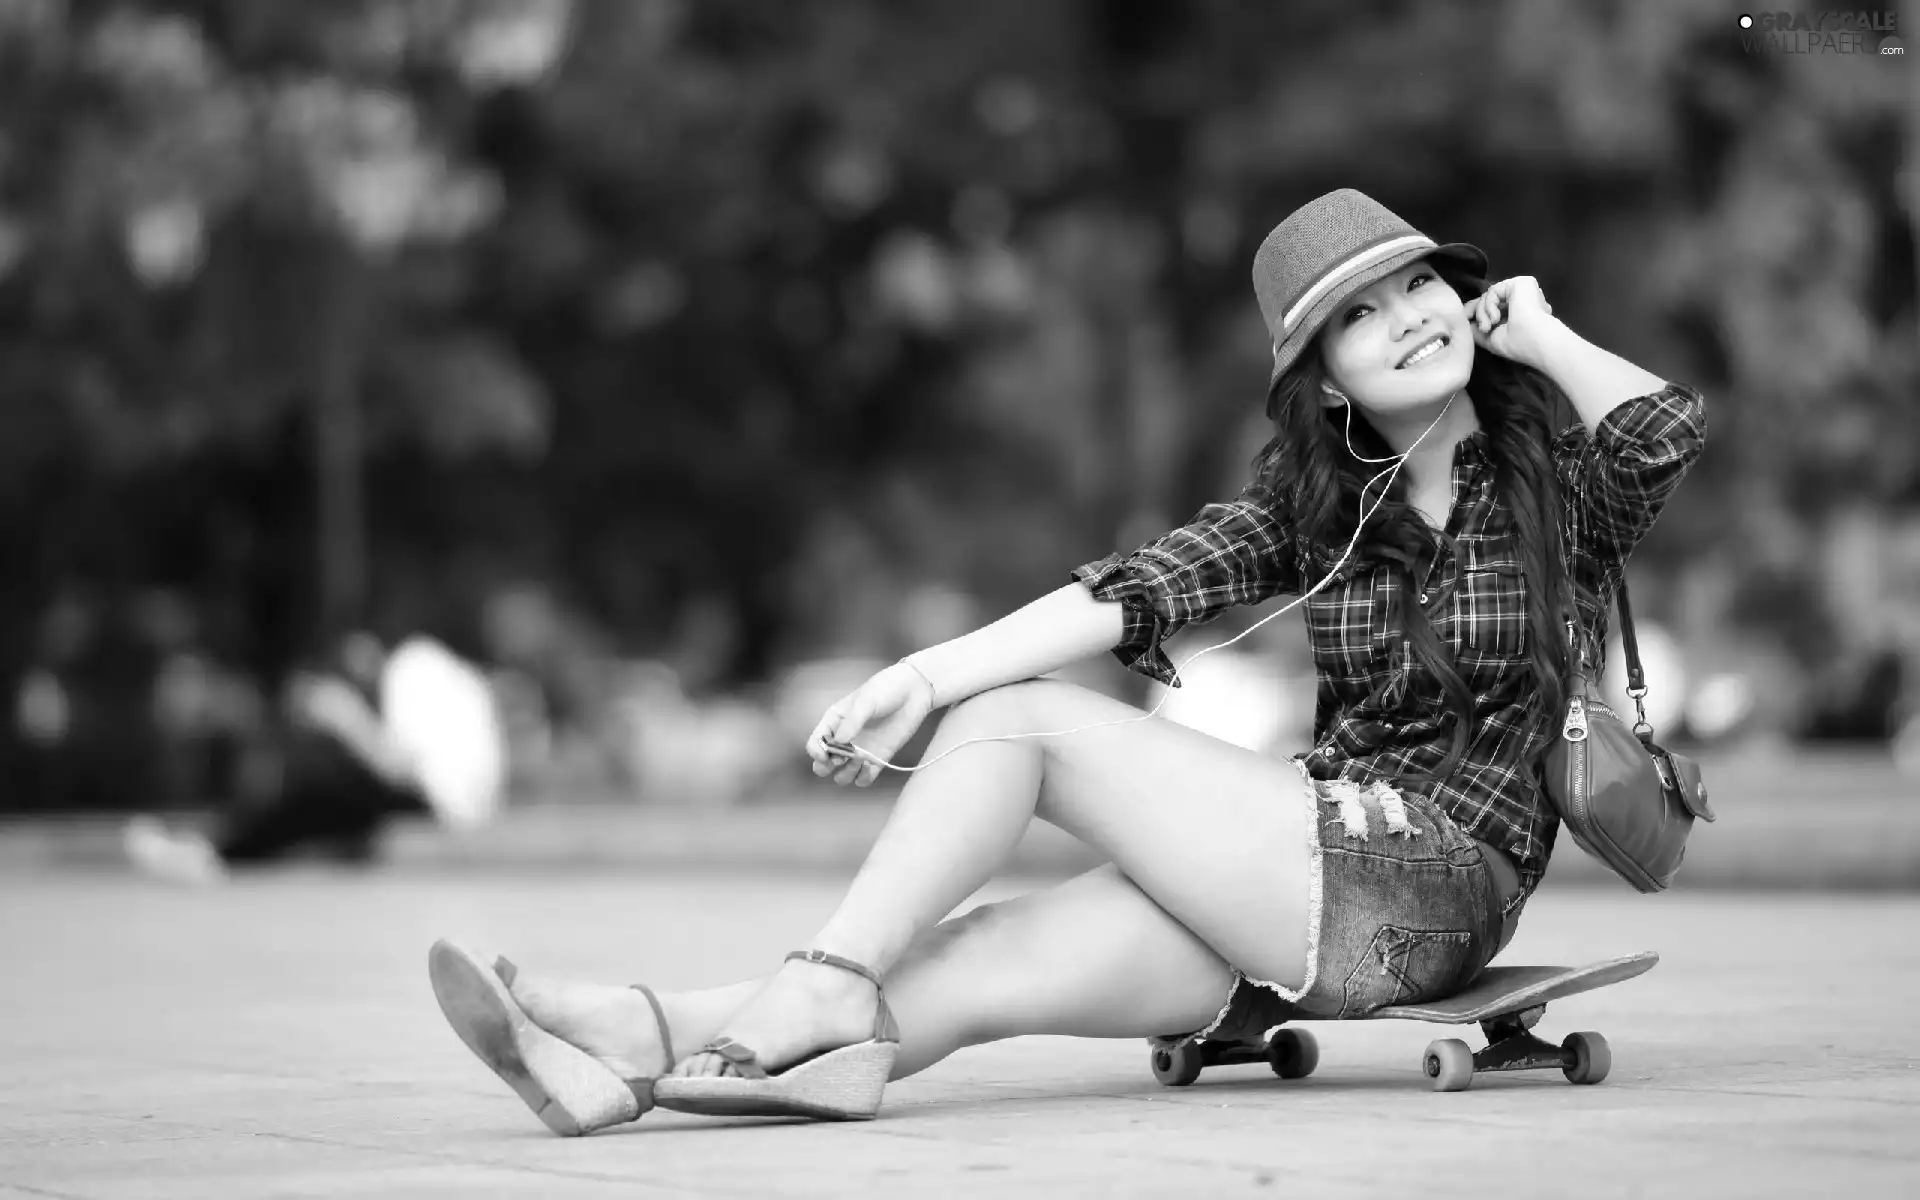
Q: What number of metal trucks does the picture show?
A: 2